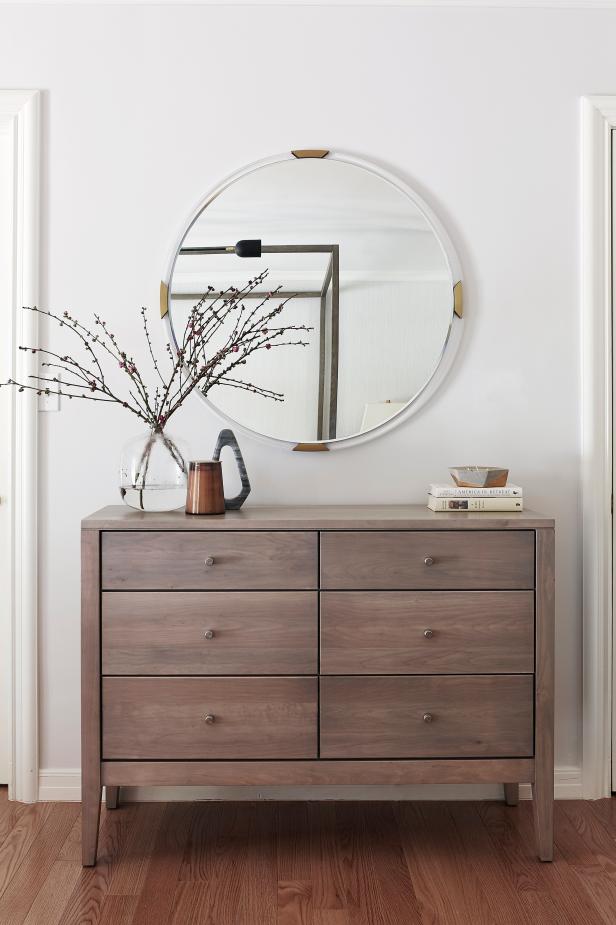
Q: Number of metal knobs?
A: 6